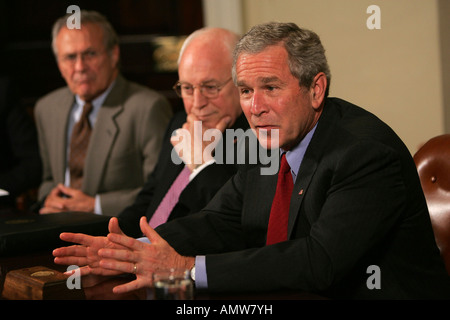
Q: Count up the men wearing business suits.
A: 3